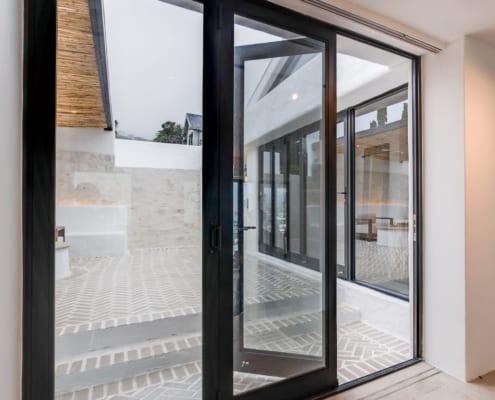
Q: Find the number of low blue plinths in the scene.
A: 0